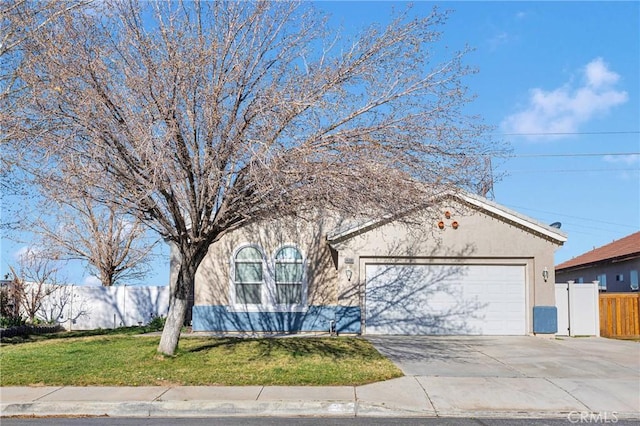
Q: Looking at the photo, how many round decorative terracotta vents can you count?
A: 3